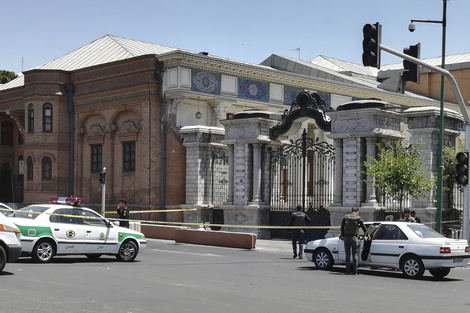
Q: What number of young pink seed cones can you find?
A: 0